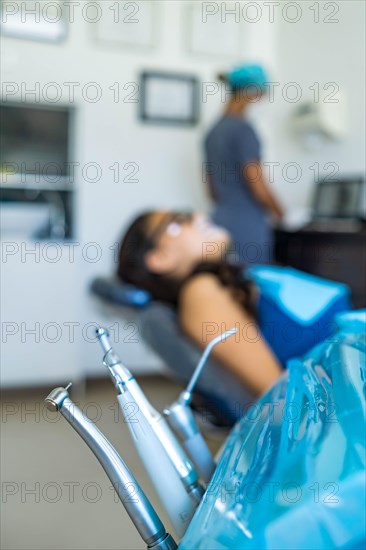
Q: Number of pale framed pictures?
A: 2